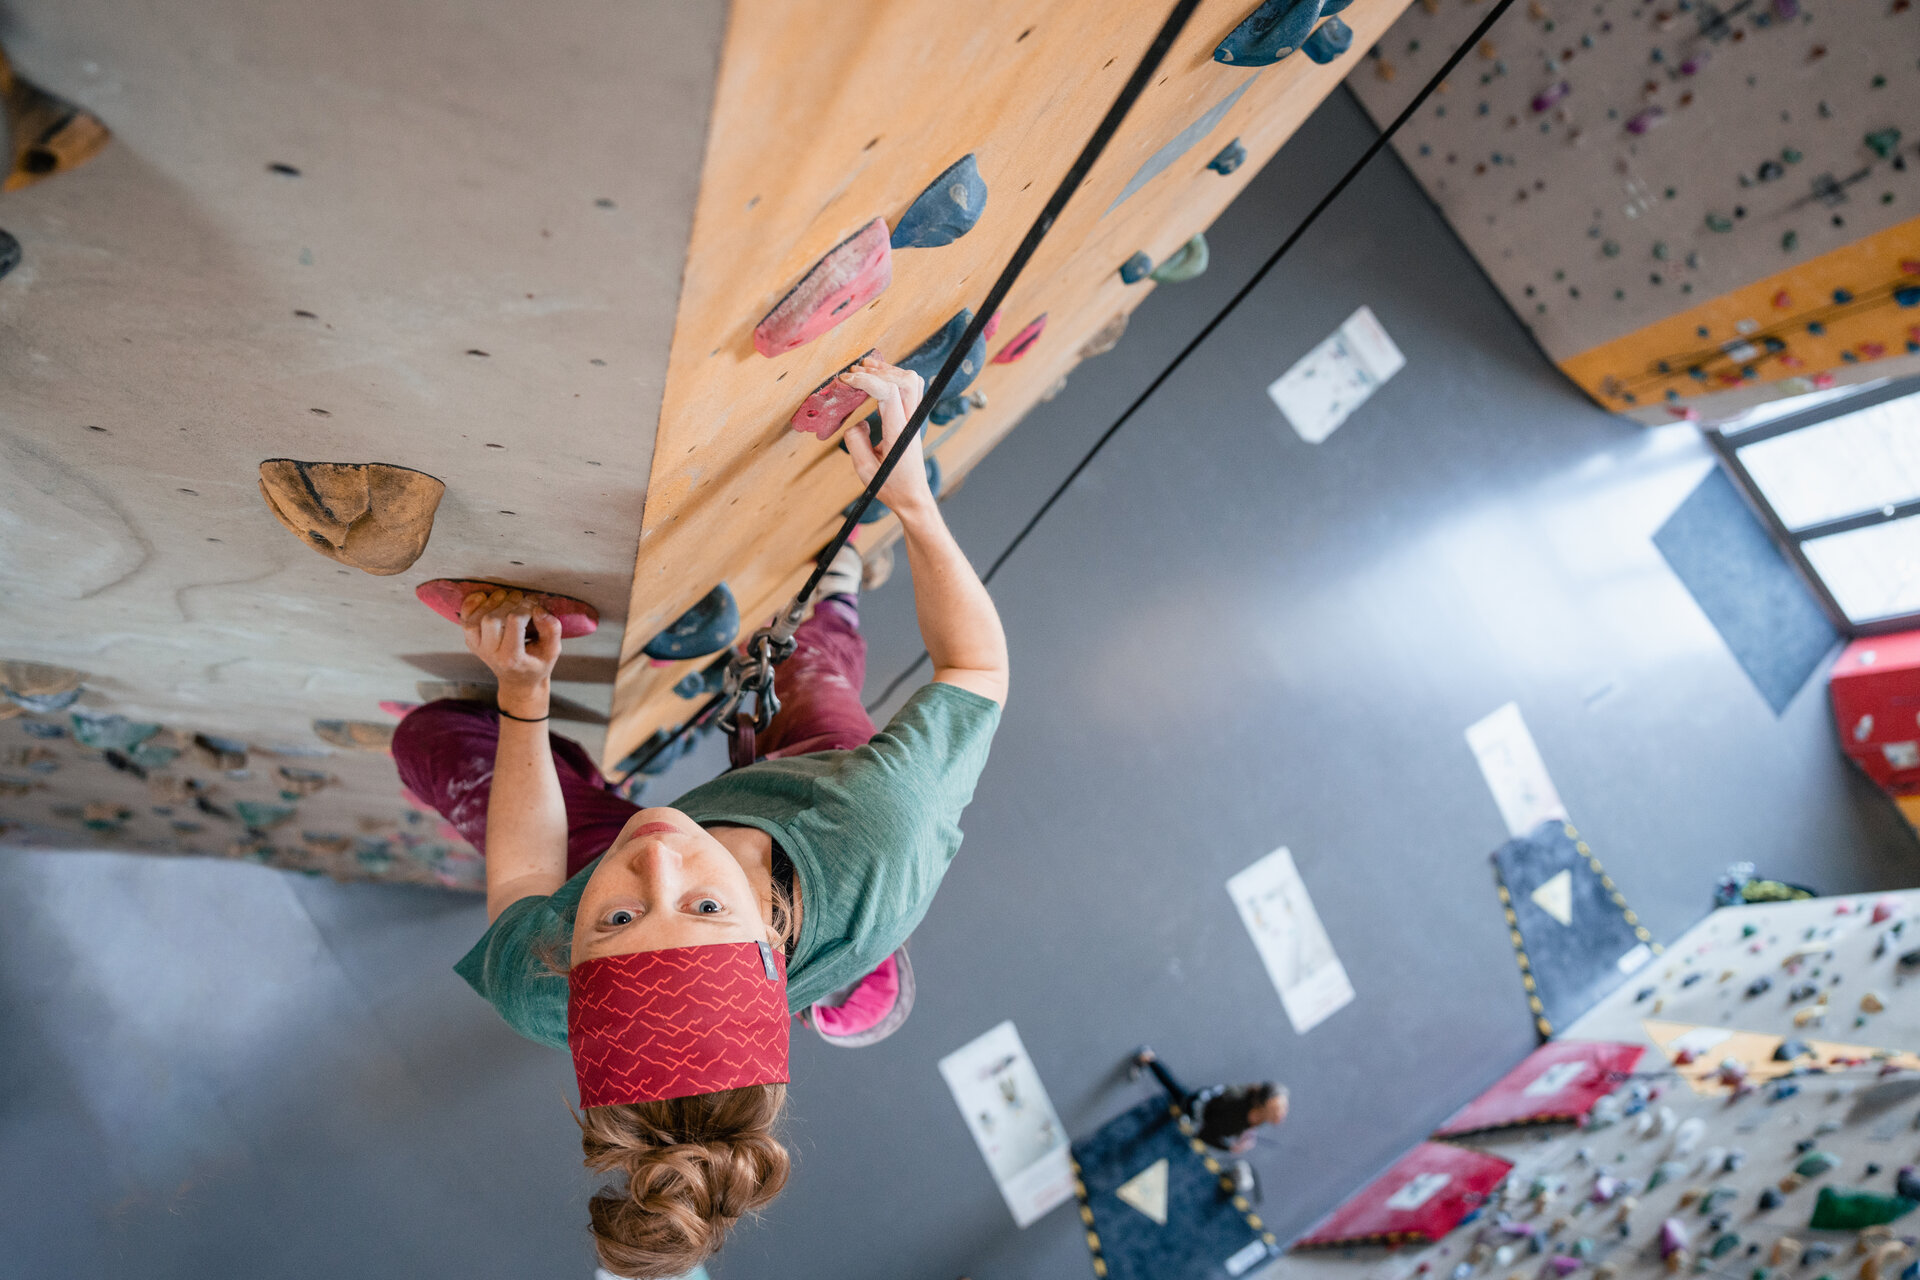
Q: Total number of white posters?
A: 4